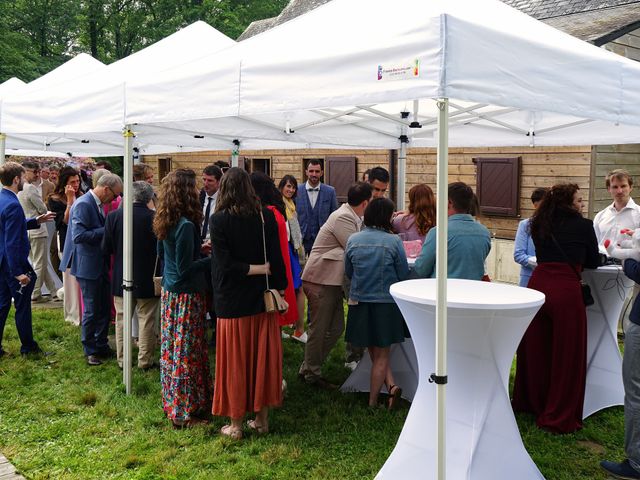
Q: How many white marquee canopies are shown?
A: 4